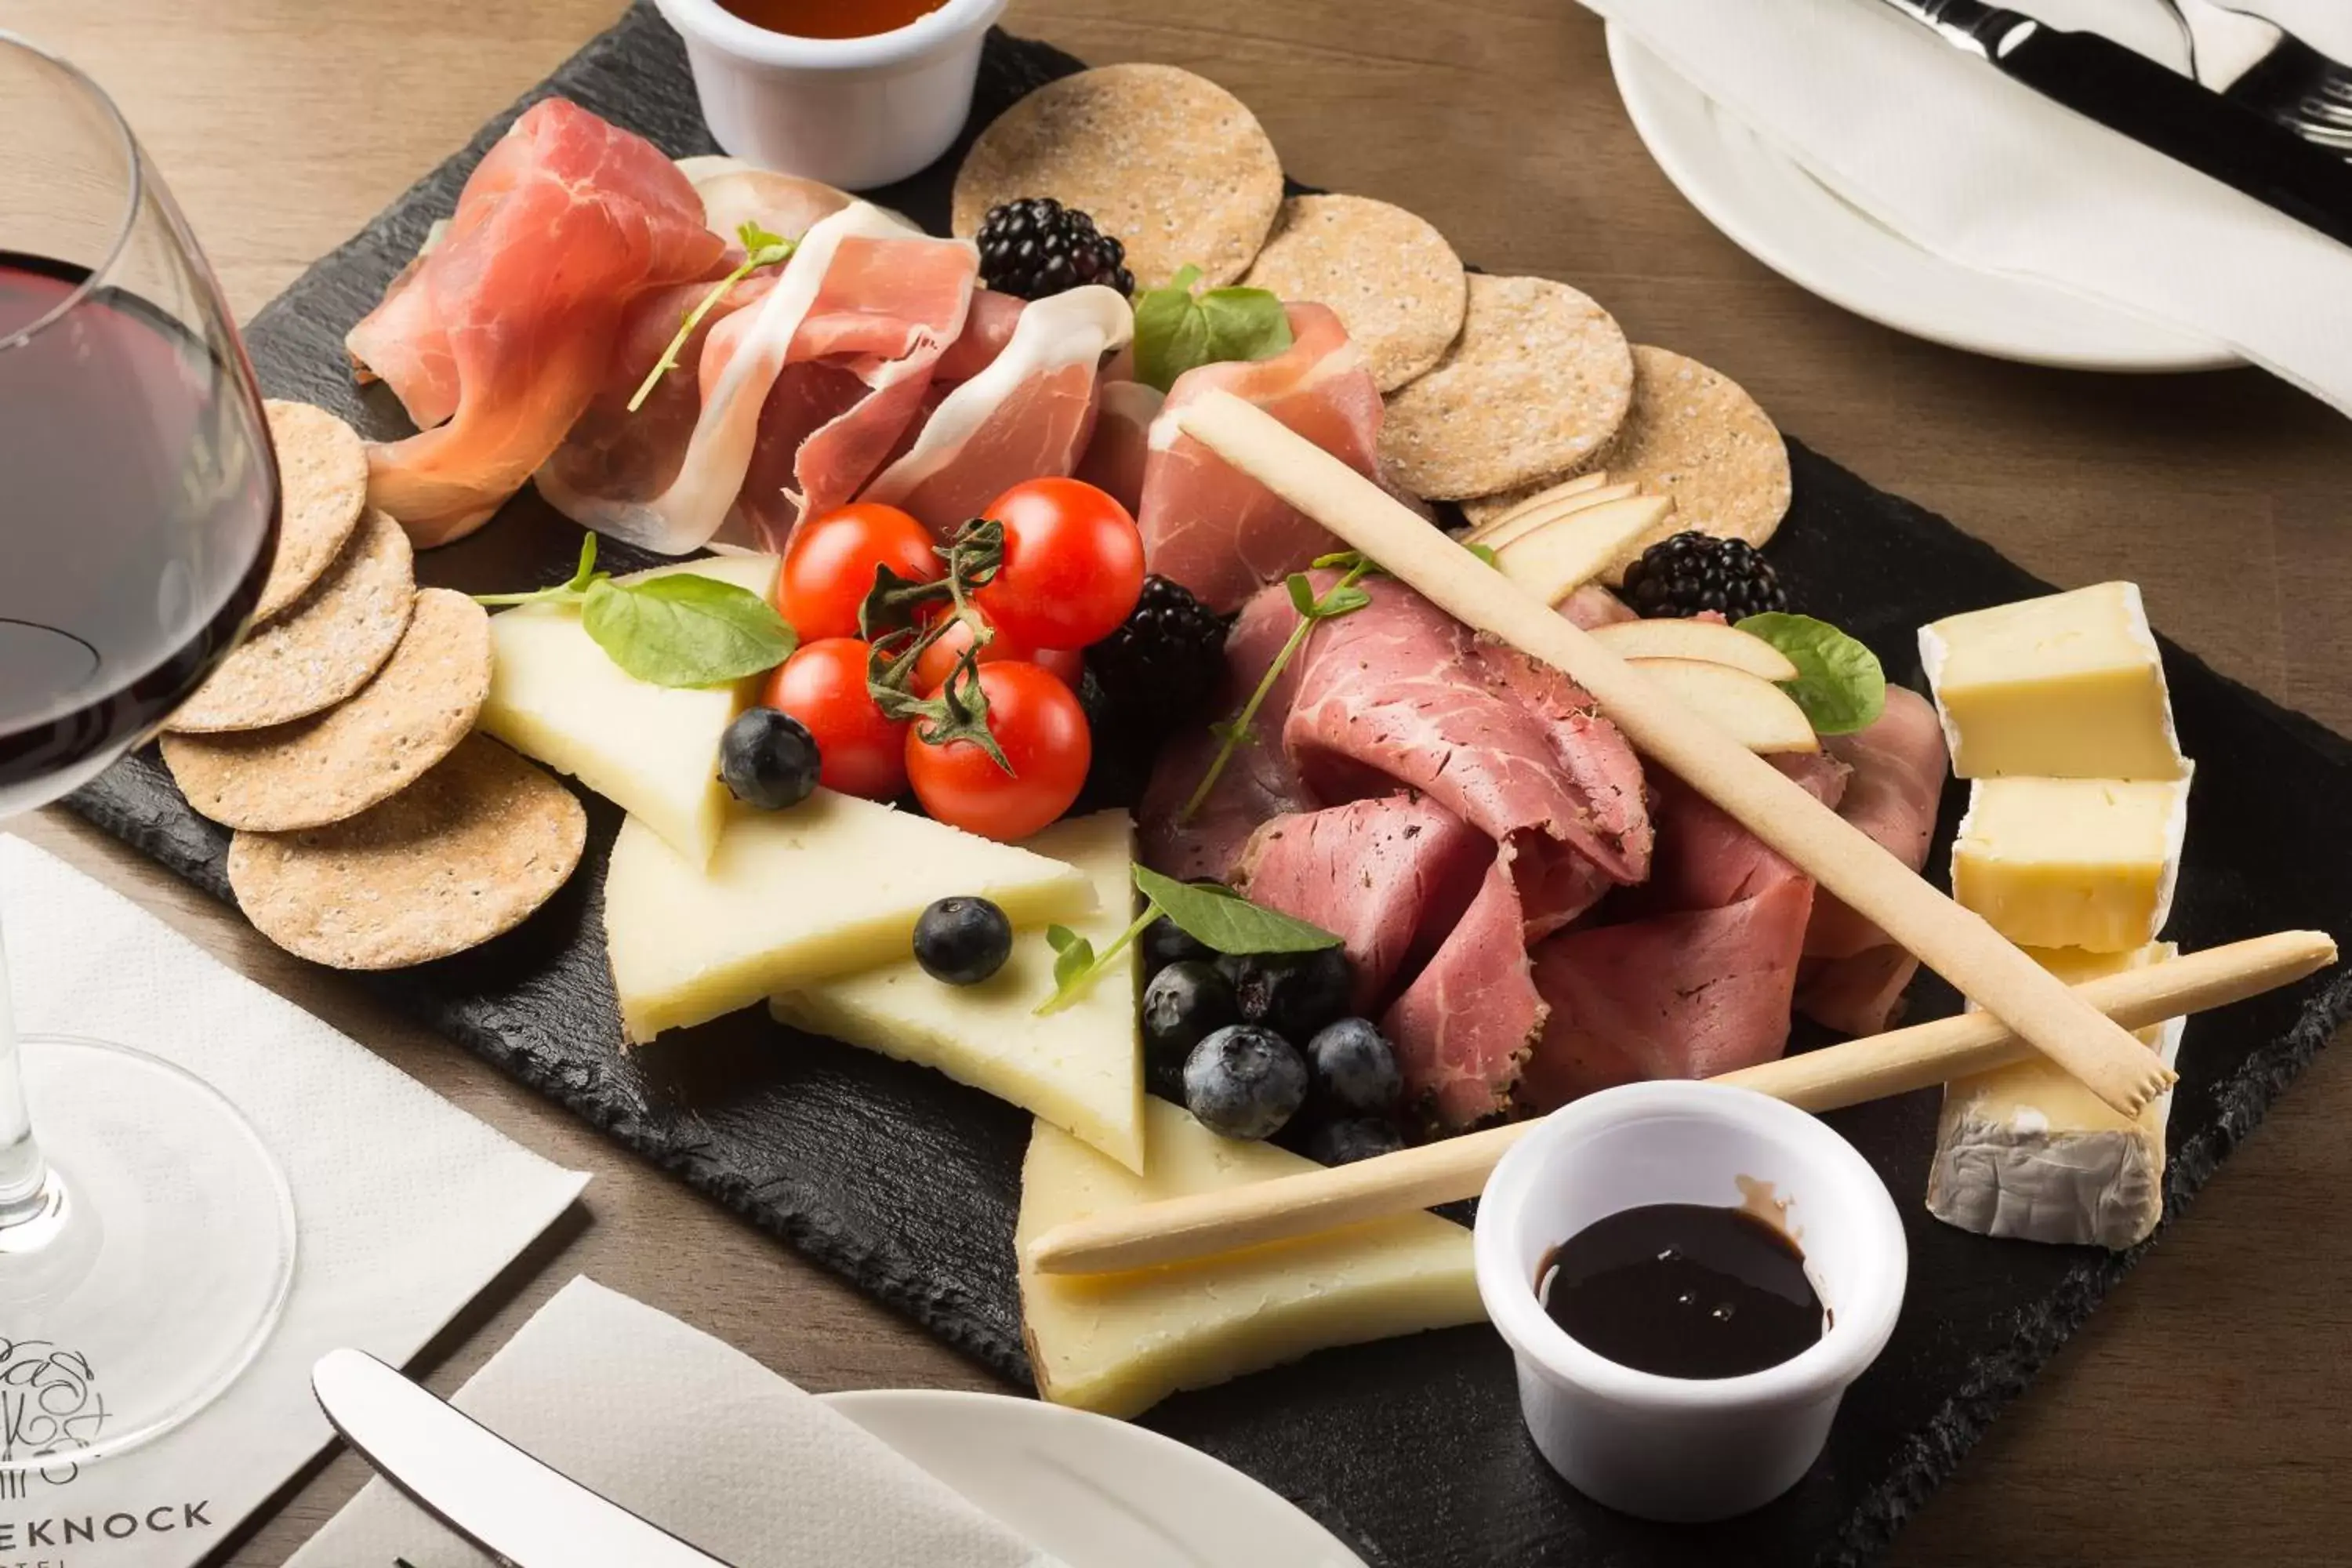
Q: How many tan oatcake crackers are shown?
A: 8